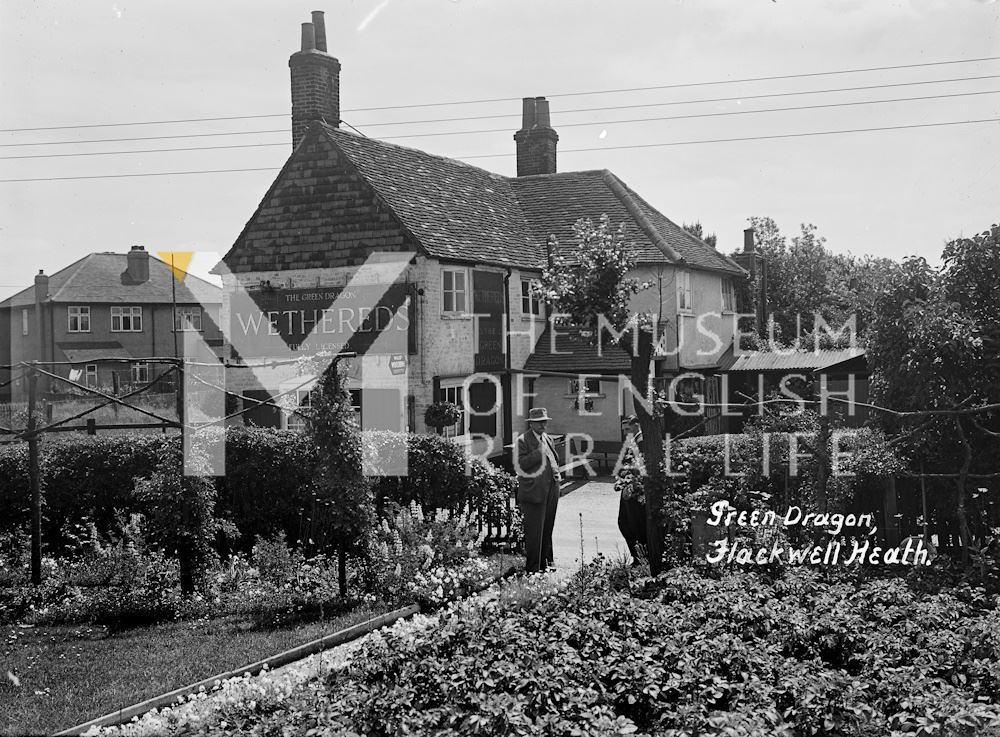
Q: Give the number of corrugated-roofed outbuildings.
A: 1